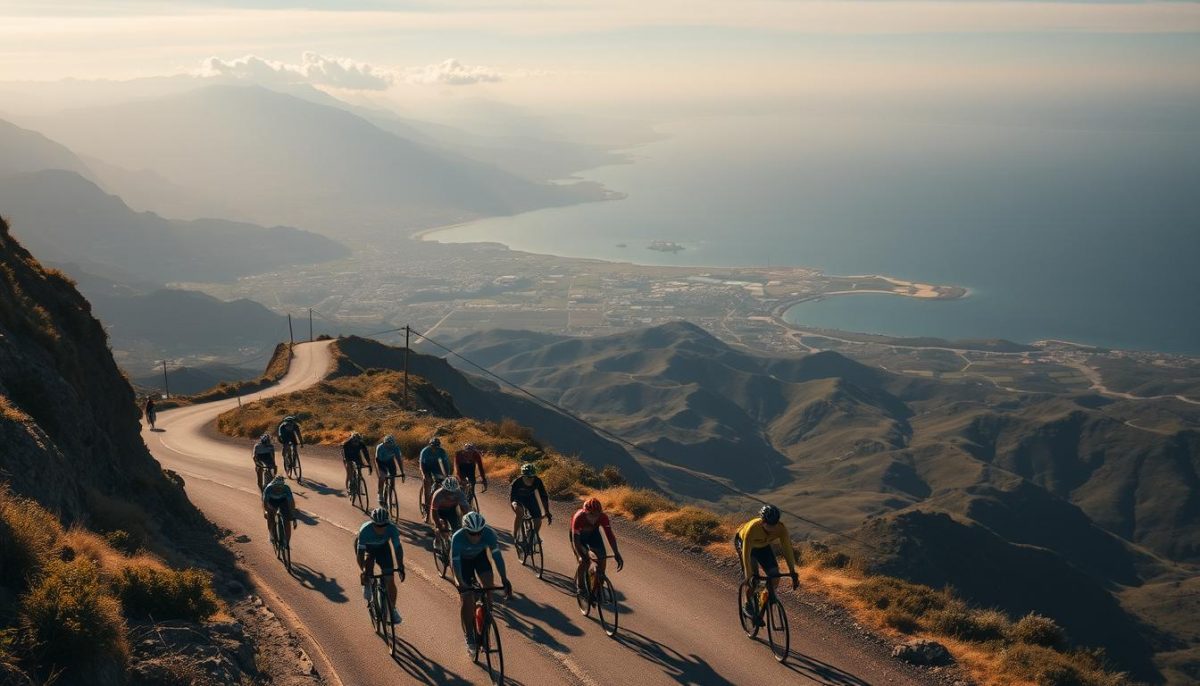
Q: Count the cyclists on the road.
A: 14